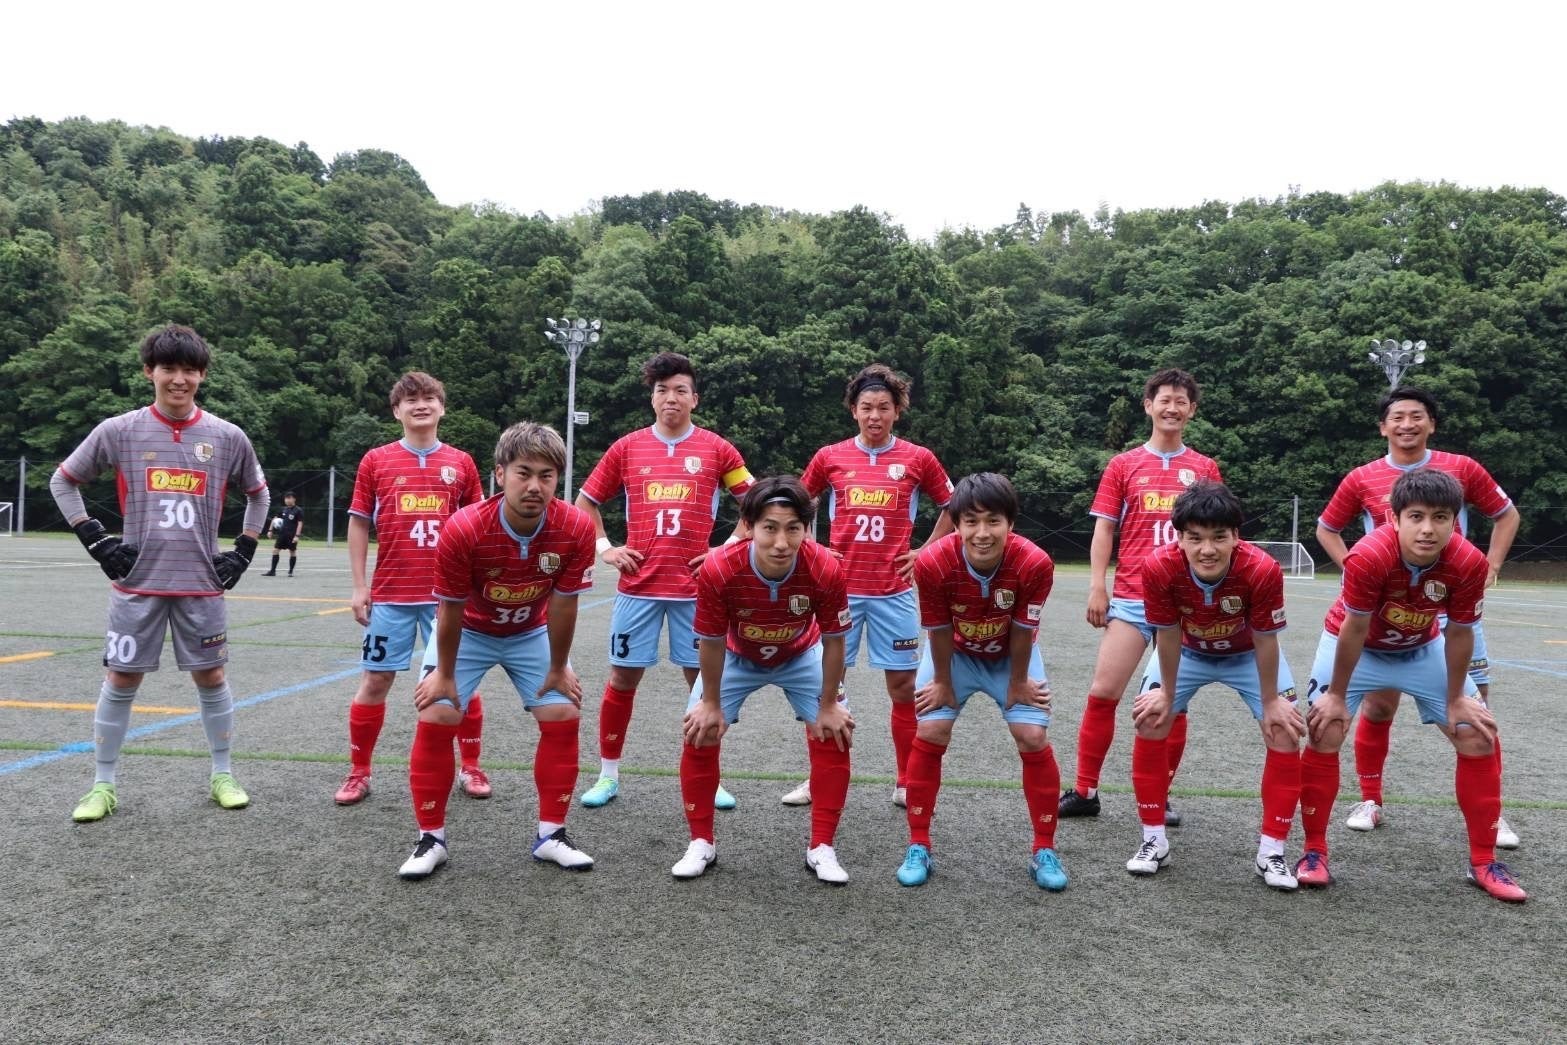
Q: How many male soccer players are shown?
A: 11